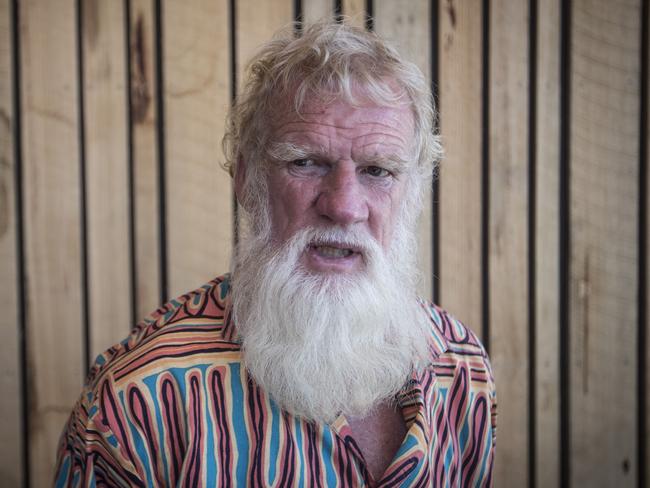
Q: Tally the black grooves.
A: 13